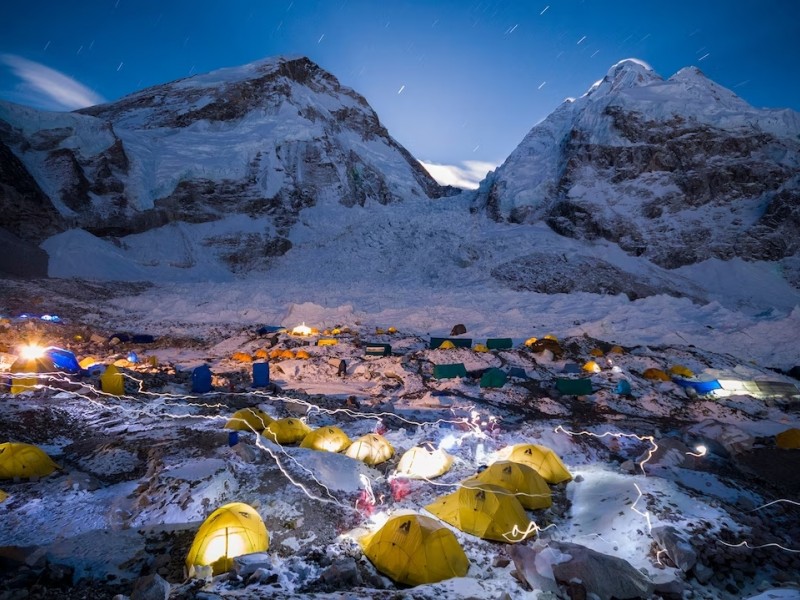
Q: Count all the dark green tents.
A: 6